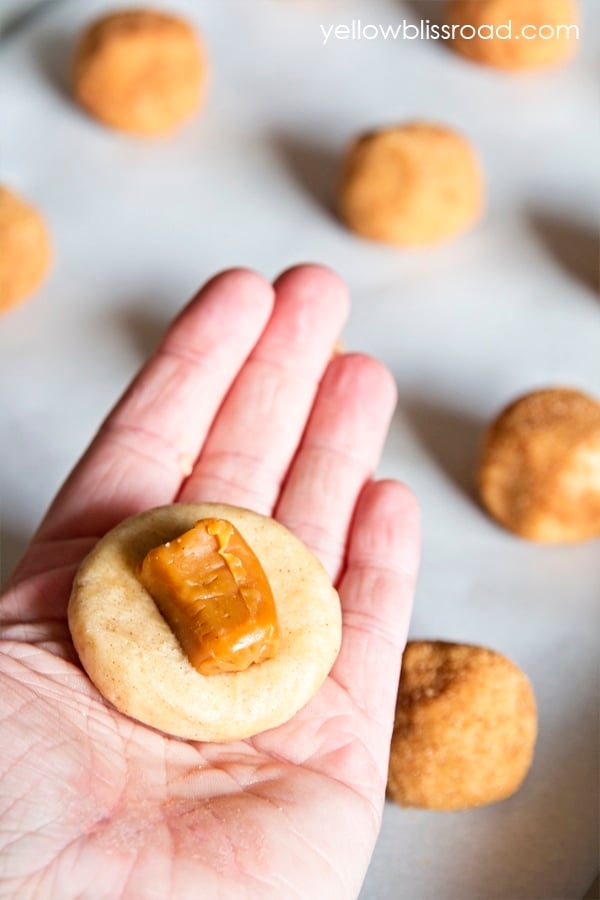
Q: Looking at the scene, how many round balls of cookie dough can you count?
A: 6